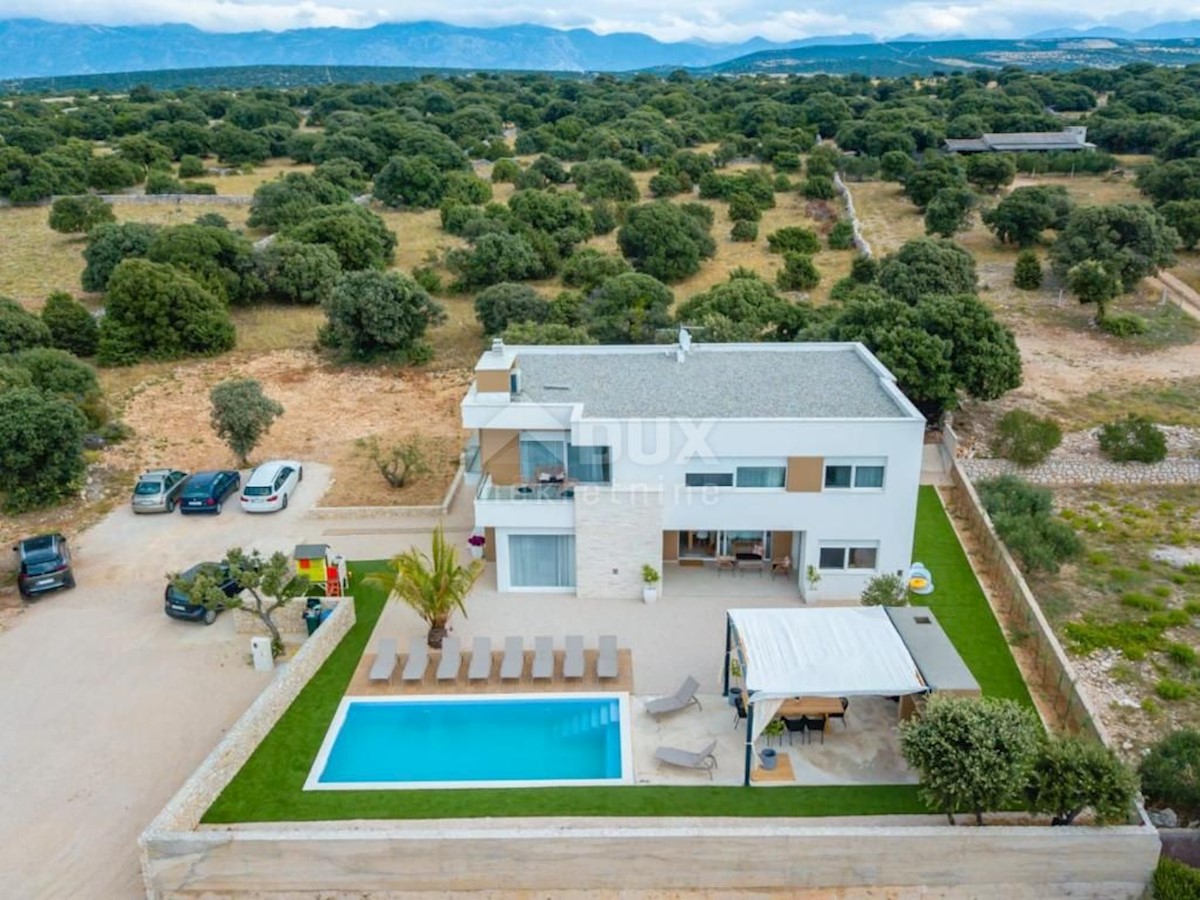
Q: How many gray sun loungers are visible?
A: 10